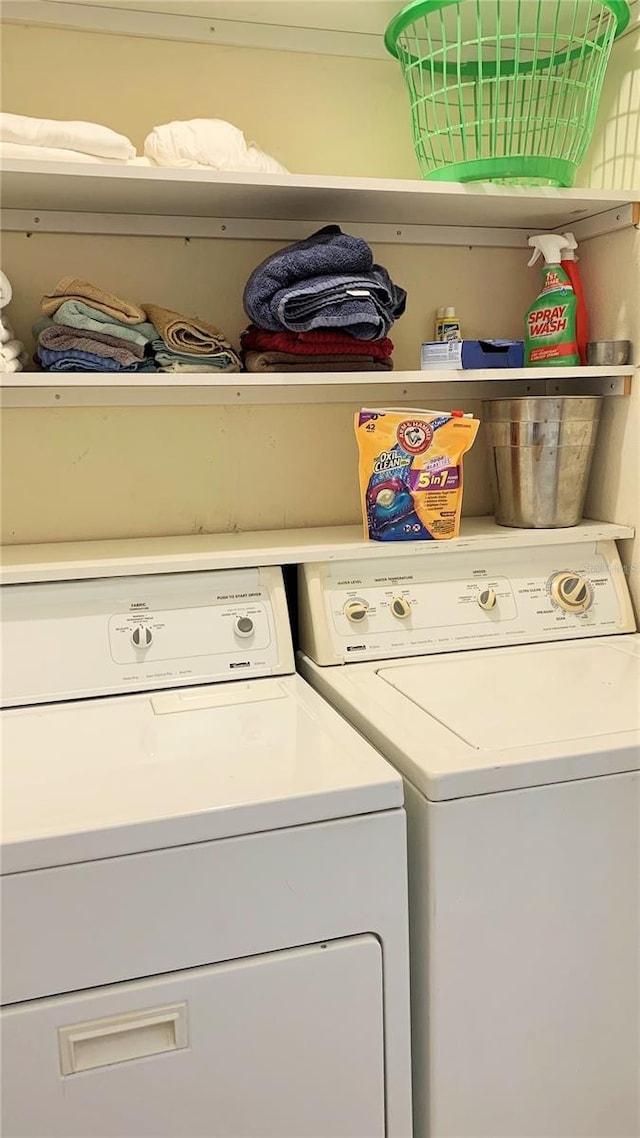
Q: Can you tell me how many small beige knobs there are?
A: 3